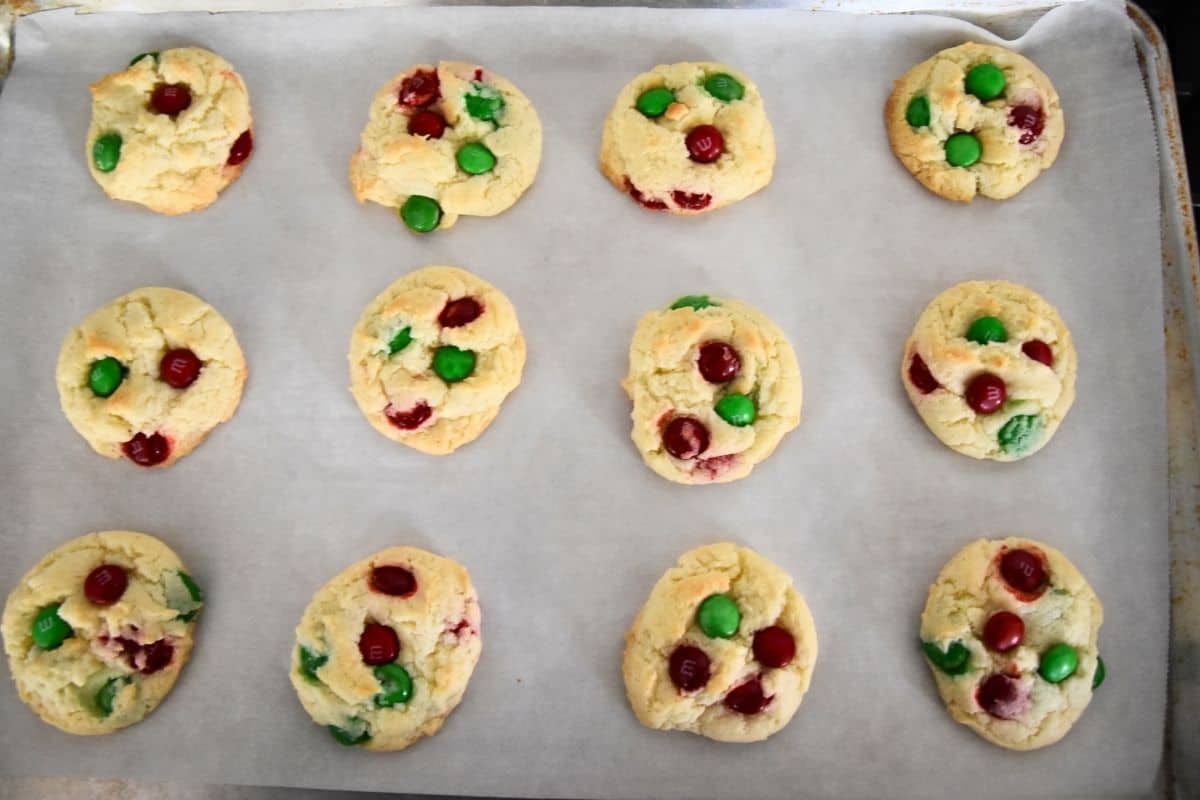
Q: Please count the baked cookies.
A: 12